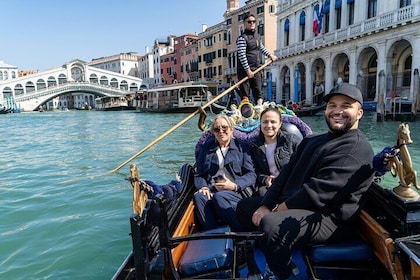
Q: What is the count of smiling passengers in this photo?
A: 3